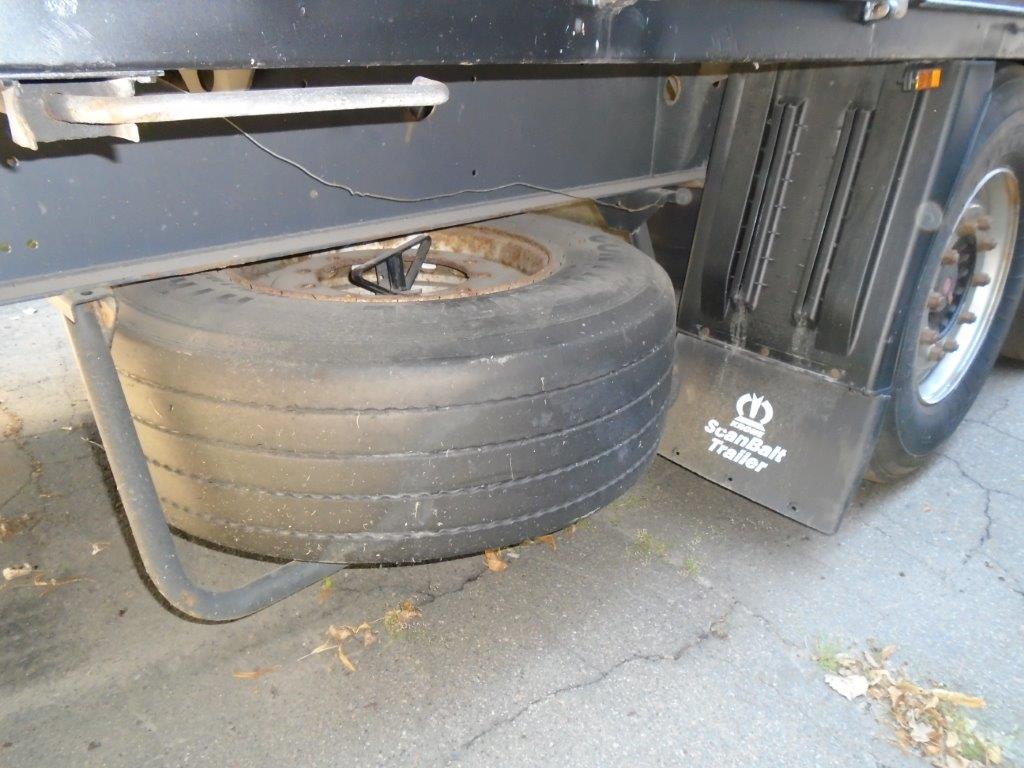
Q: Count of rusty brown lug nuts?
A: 10